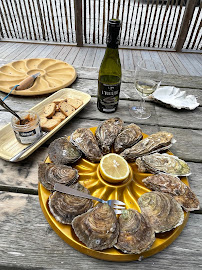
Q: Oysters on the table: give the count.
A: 12